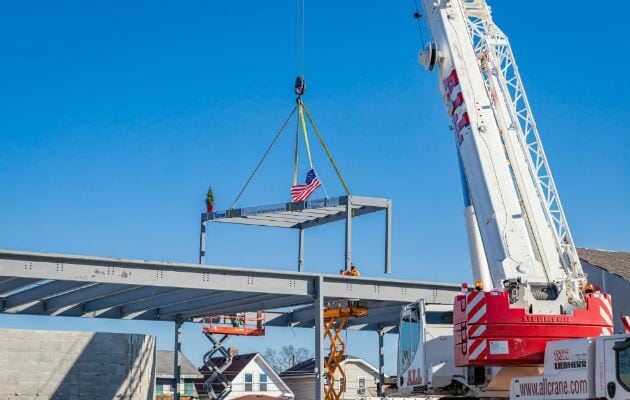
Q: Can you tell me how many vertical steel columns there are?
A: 7